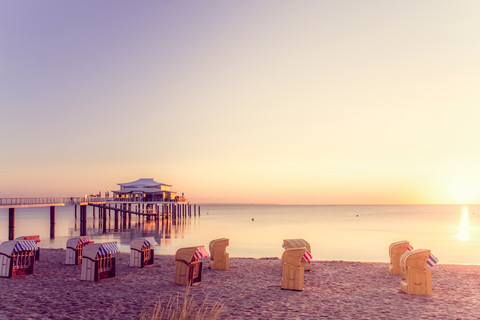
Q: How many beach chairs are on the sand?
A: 11